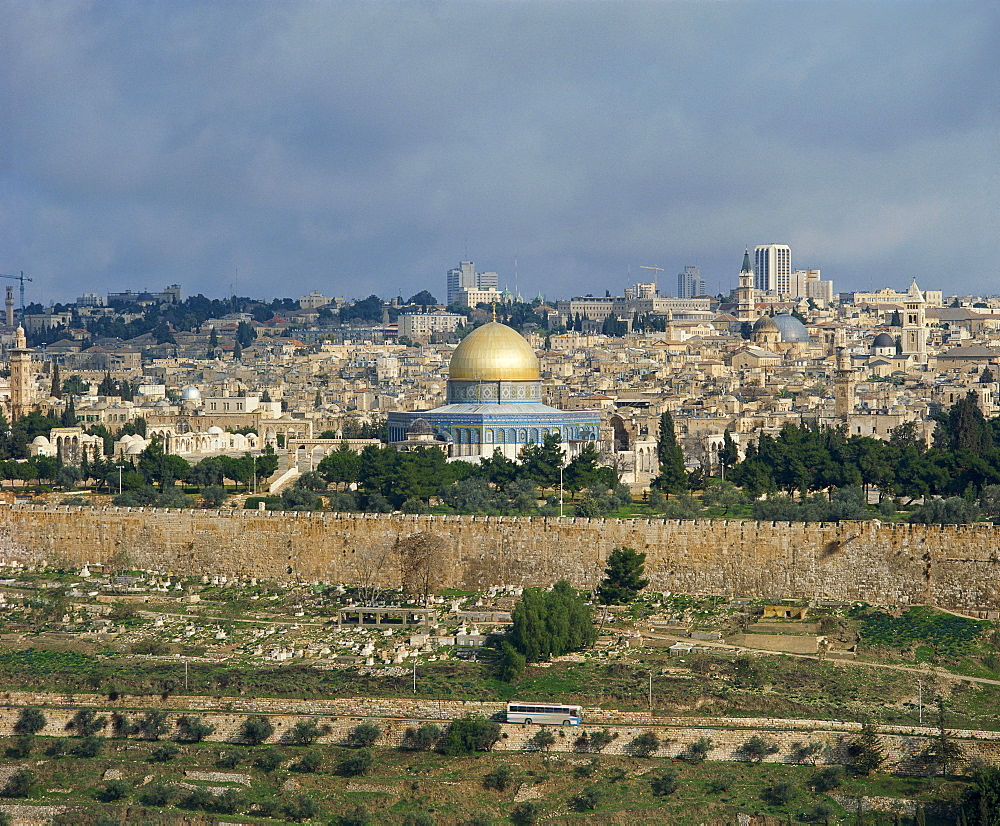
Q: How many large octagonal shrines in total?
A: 1